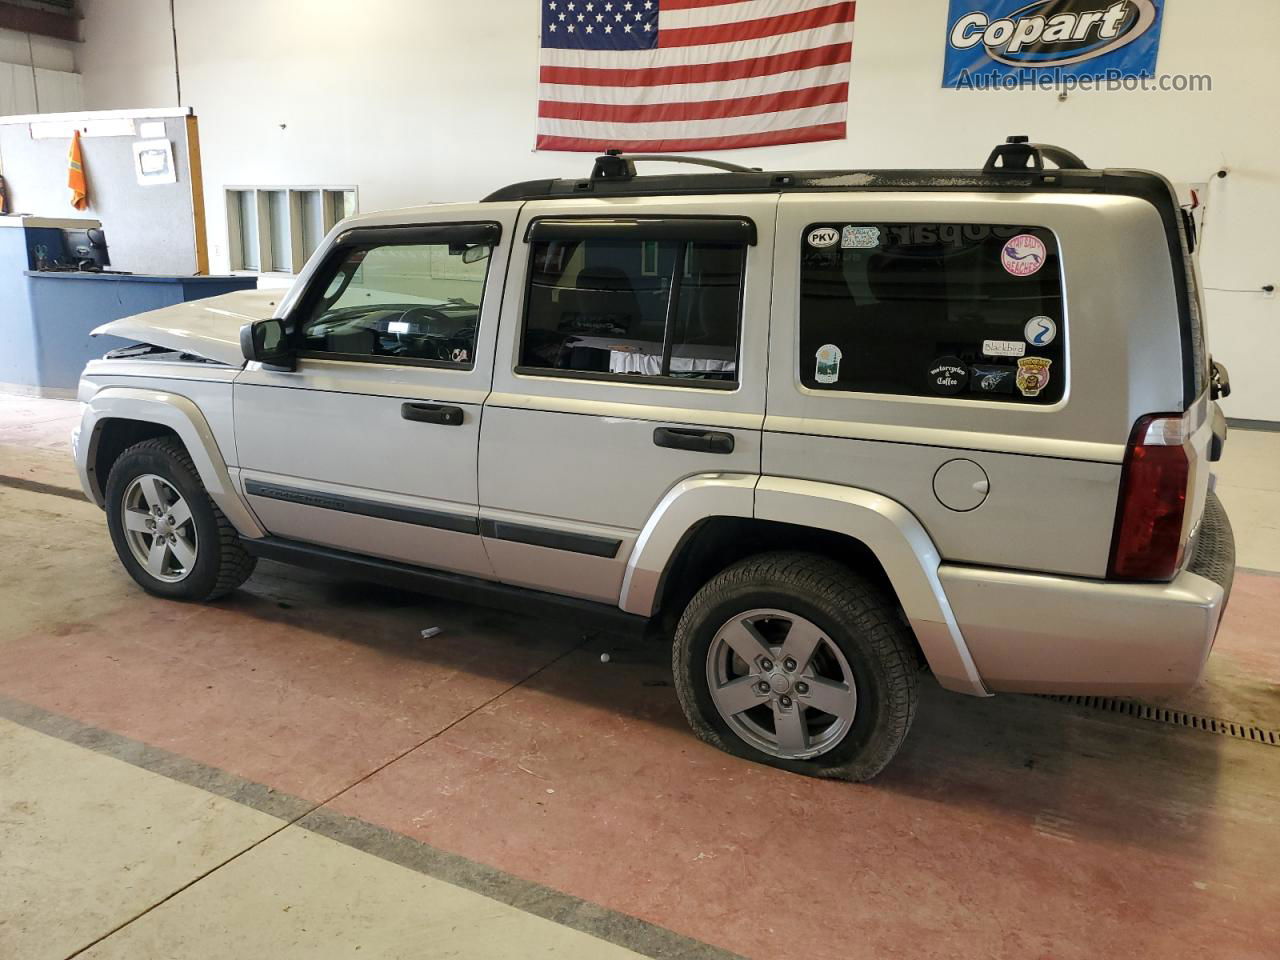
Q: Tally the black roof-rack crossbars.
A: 2